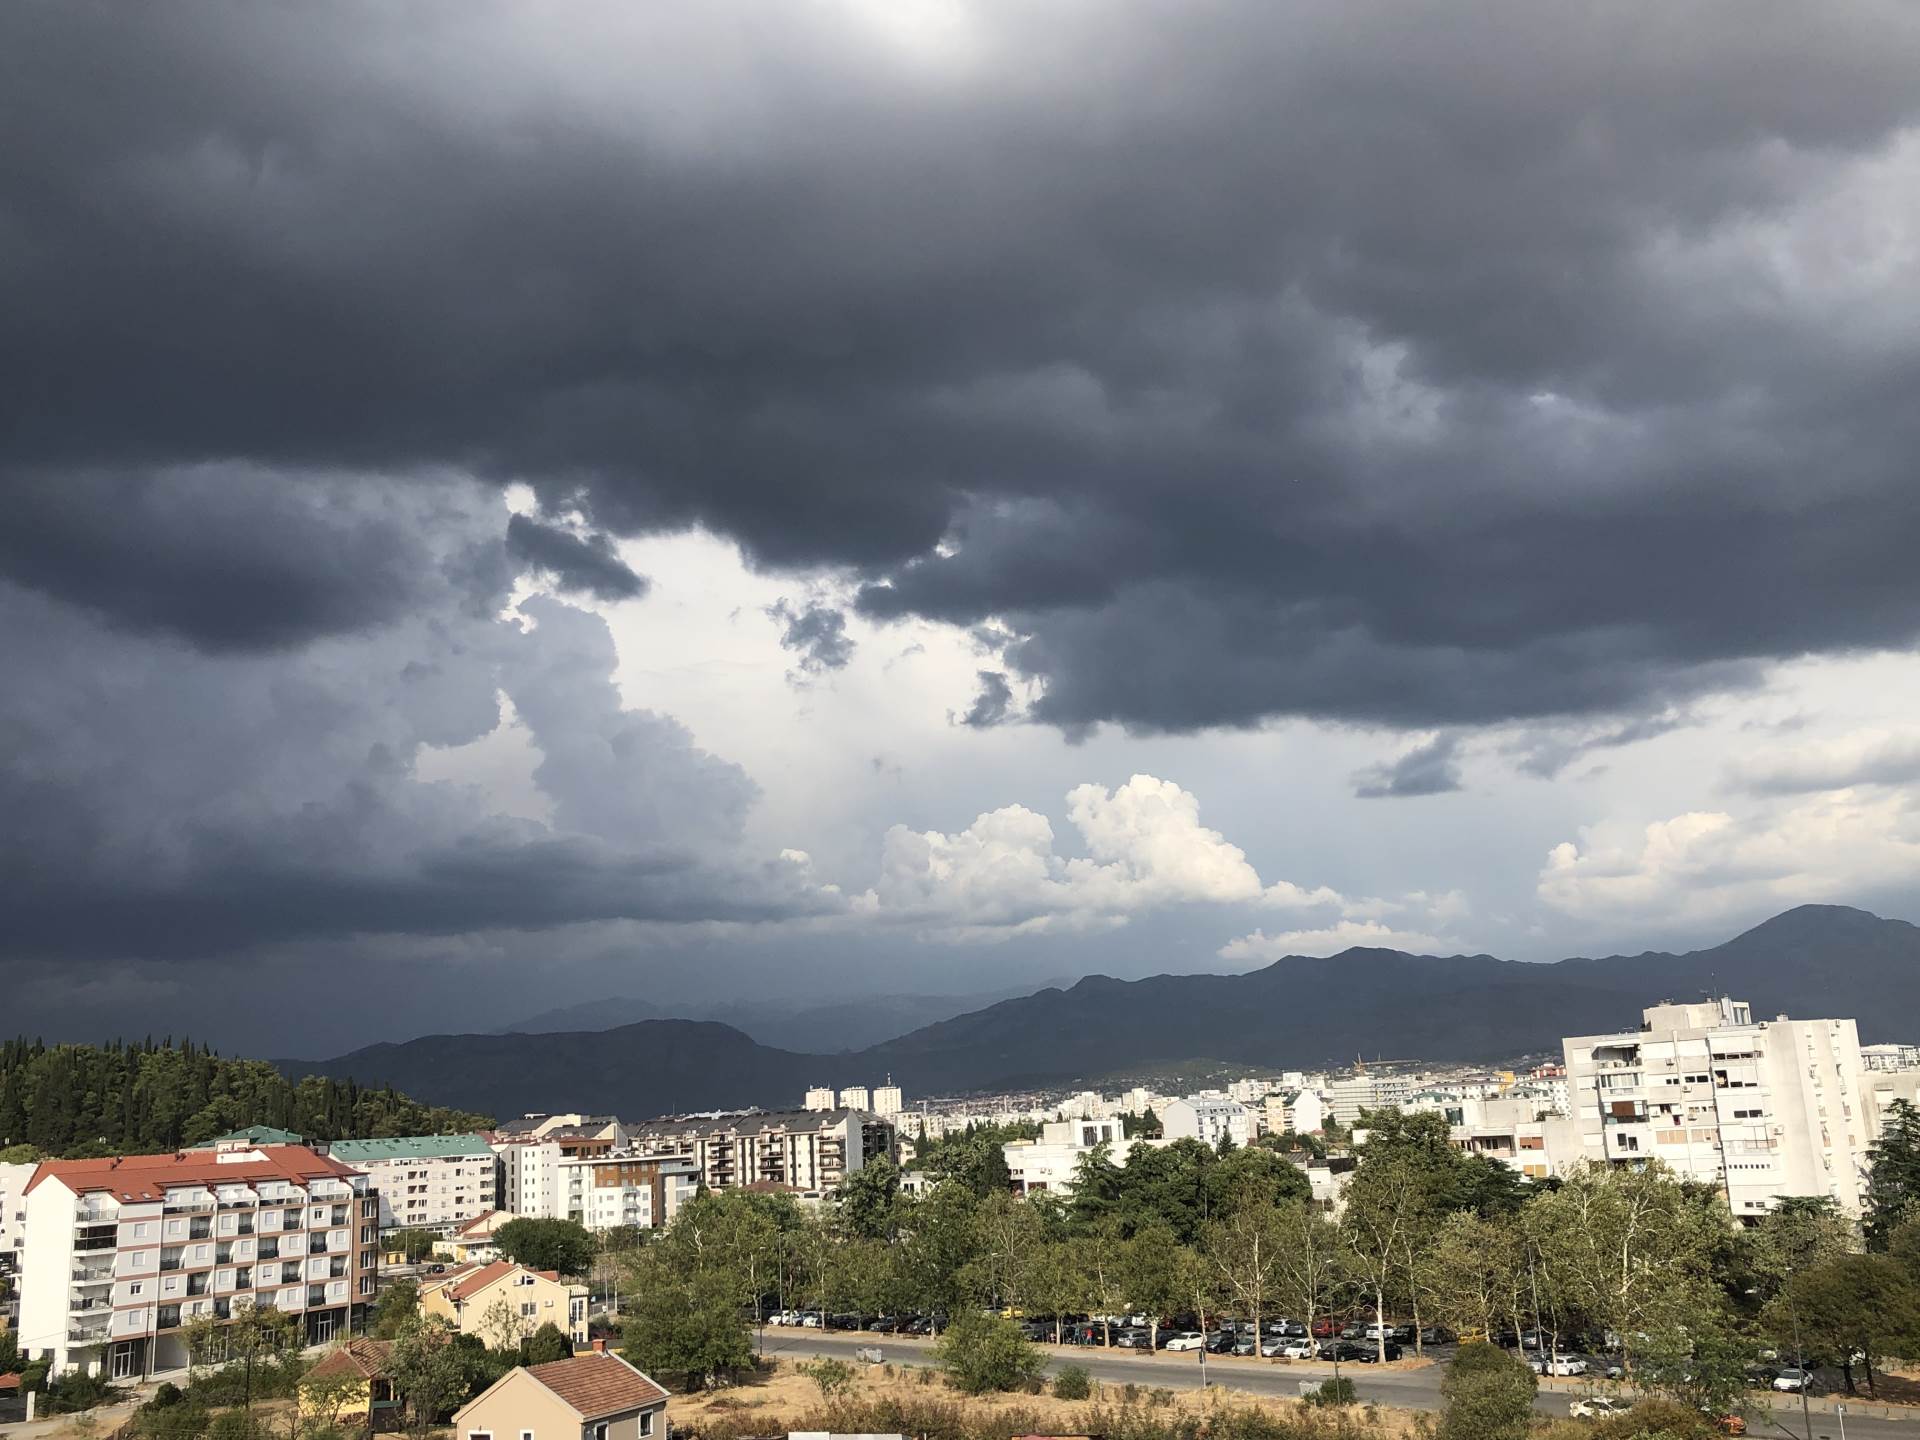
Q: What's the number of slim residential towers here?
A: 3